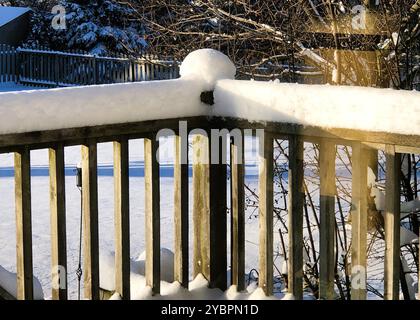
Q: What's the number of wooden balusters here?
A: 12